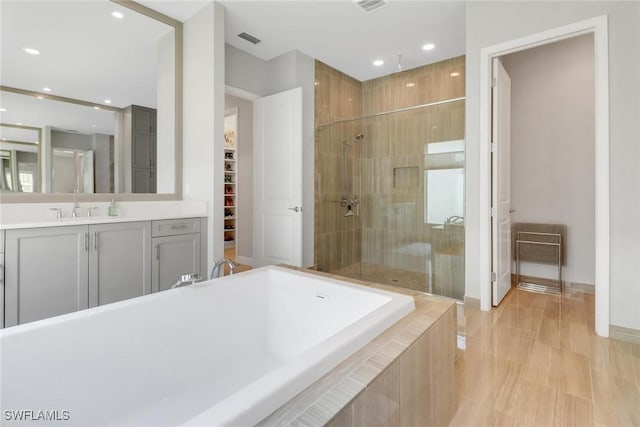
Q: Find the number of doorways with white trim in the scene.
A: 2